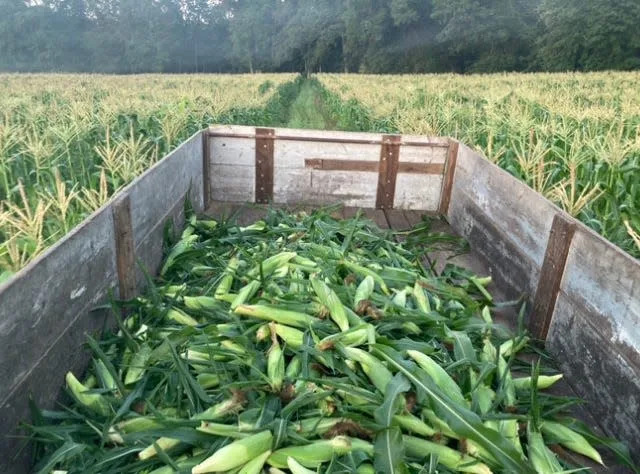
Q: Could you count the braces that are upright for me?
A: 6